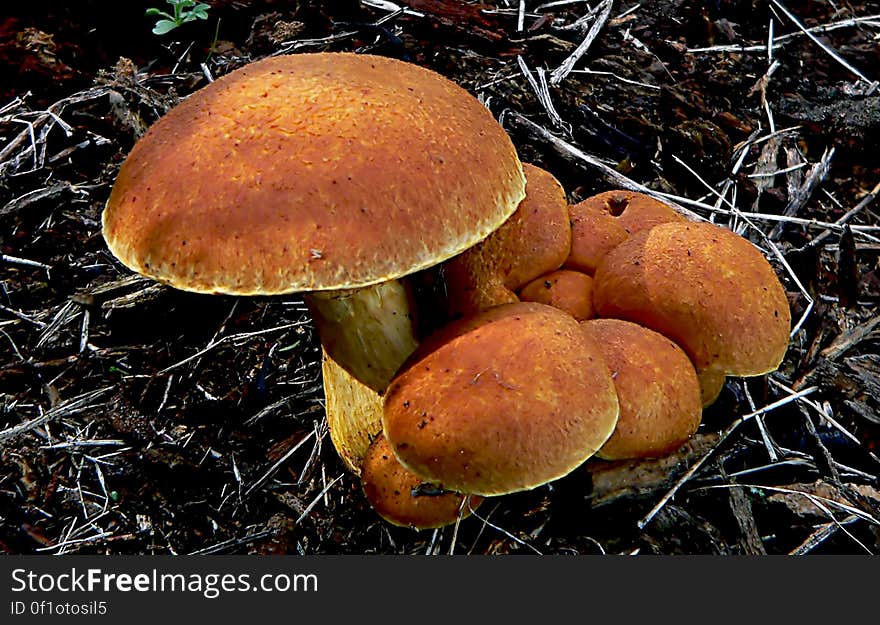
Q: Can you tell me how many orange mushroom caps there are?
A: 8